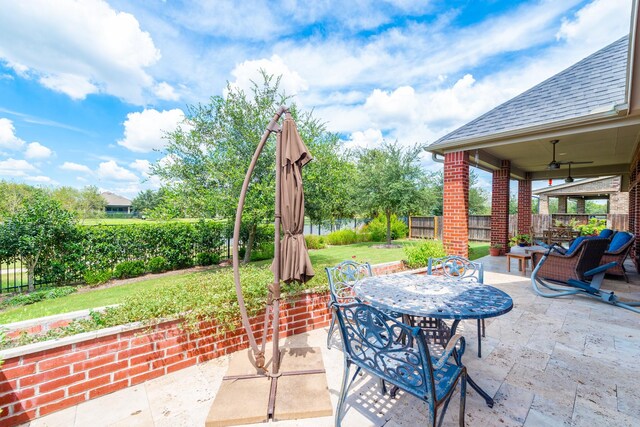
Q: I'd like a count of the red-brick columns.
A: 3